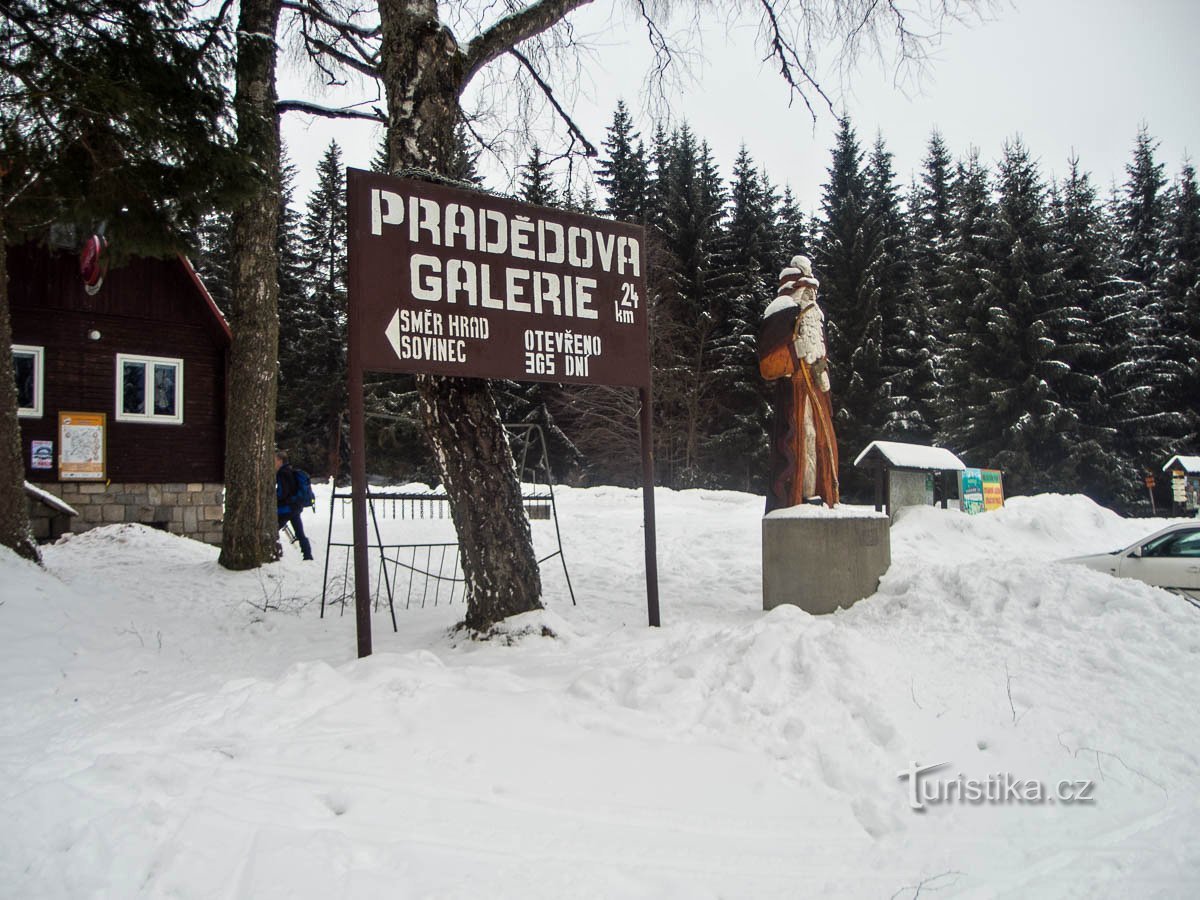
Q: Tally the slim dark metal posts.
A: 2